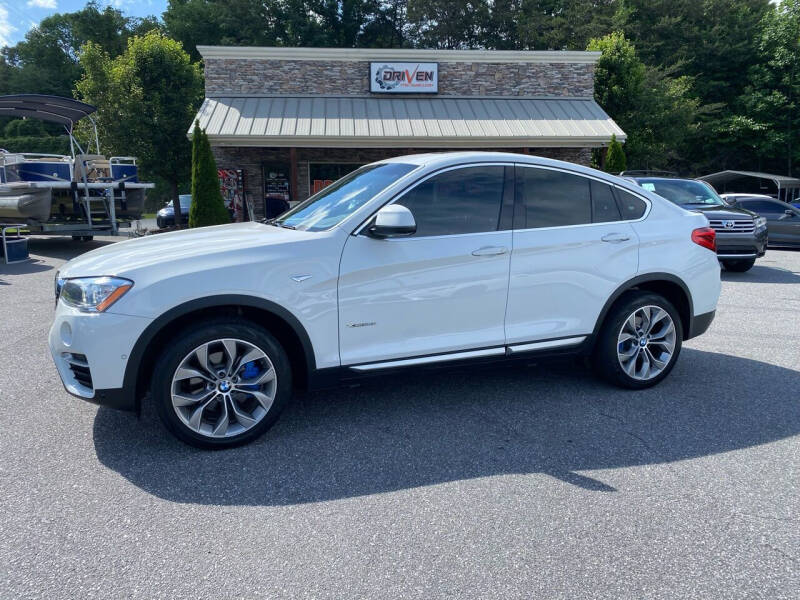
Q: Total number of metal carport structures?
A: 1